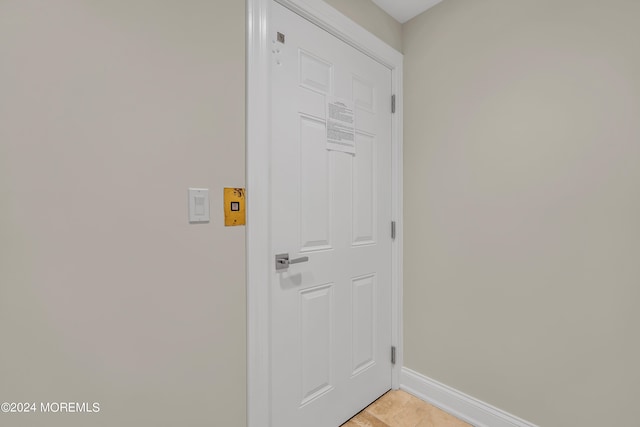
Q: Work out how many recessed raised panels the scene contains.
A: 6